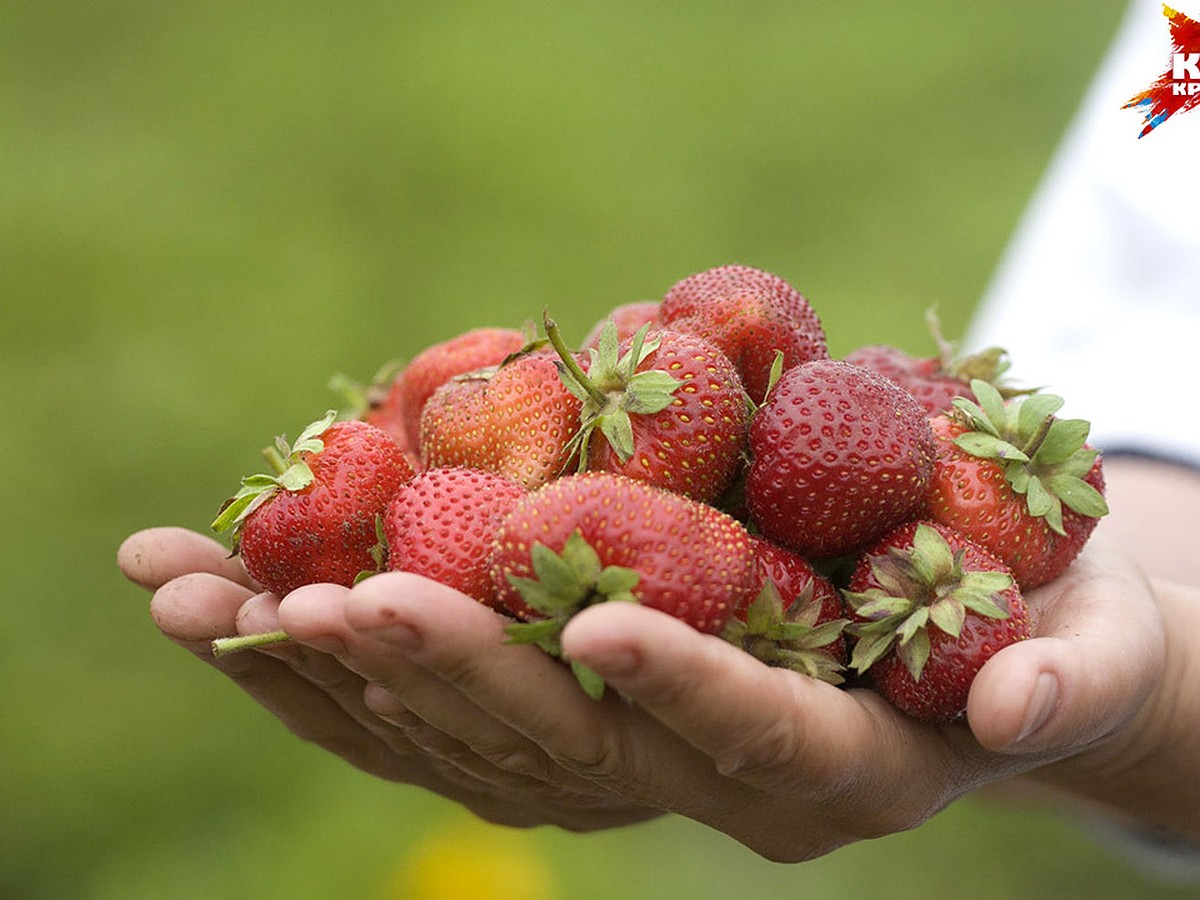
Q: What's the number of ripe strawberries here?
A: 14